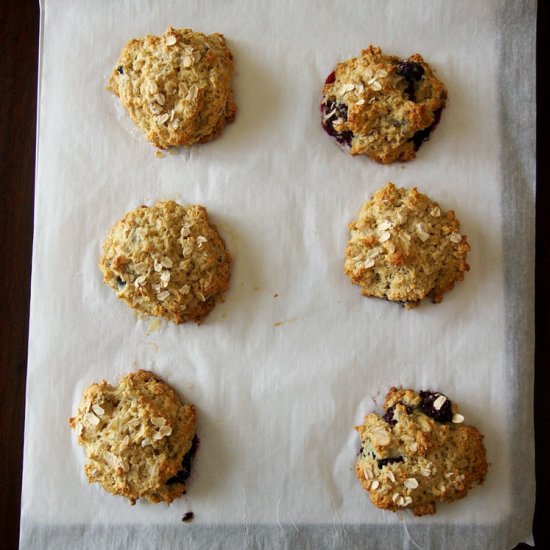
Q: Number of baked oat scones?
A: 6